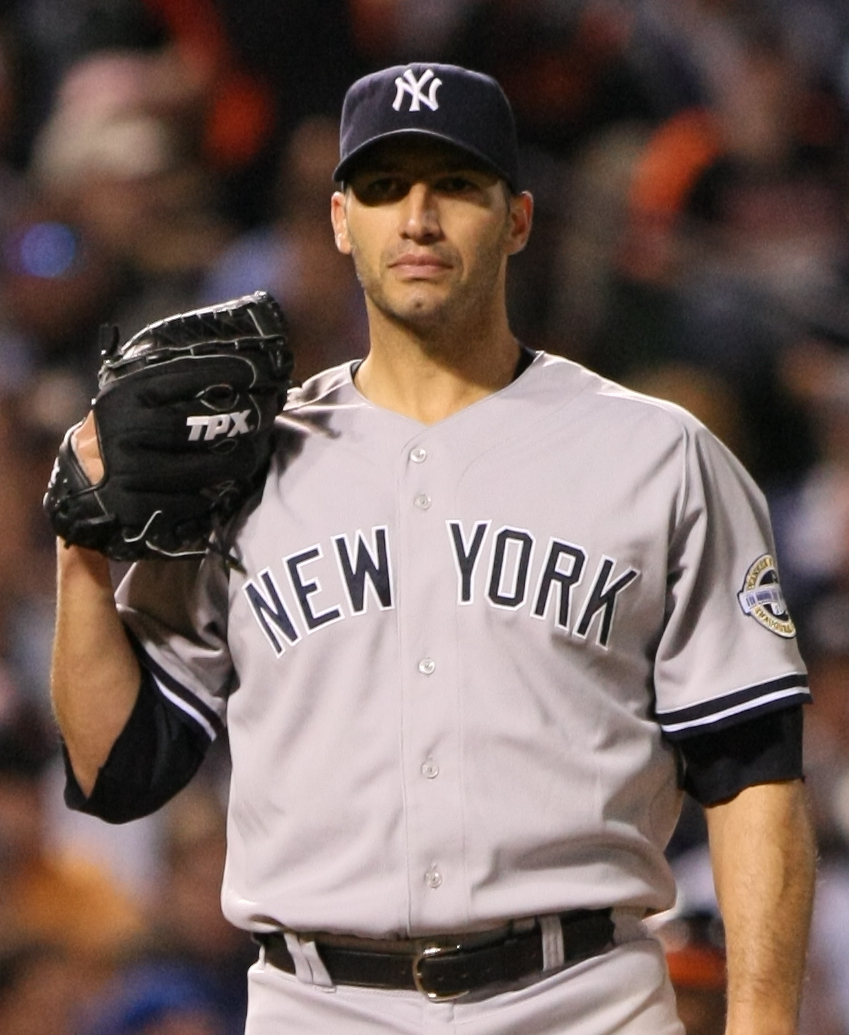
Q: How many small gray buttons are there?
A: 5